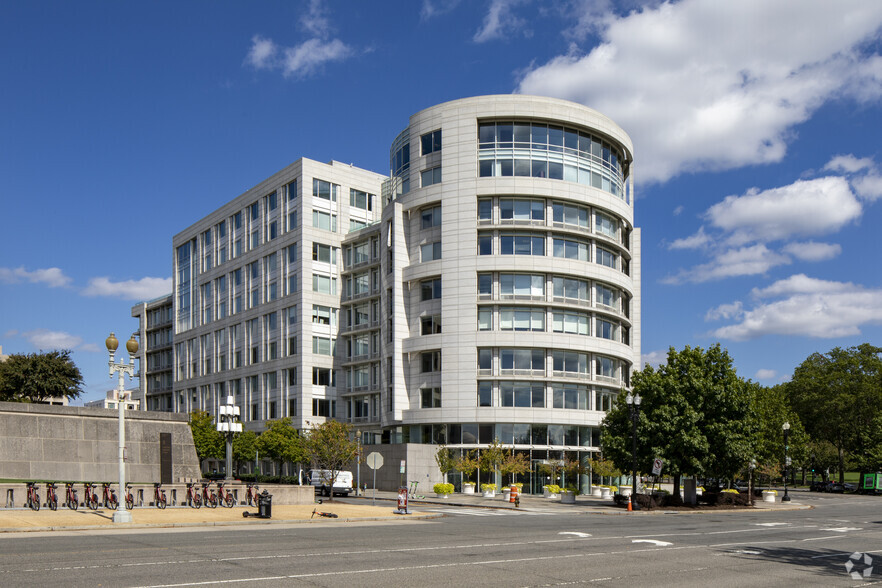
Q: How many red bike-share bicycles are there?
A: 11